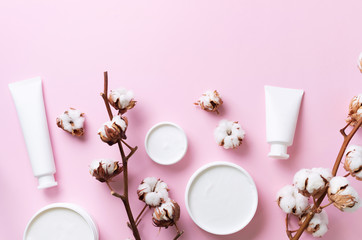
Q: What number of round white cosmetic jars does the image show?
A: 3